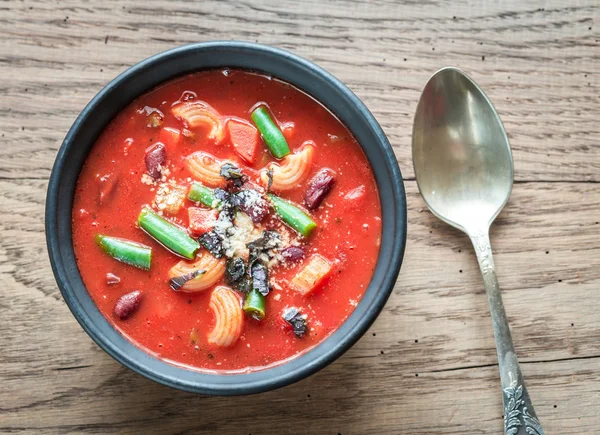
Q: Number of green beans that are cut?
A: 6